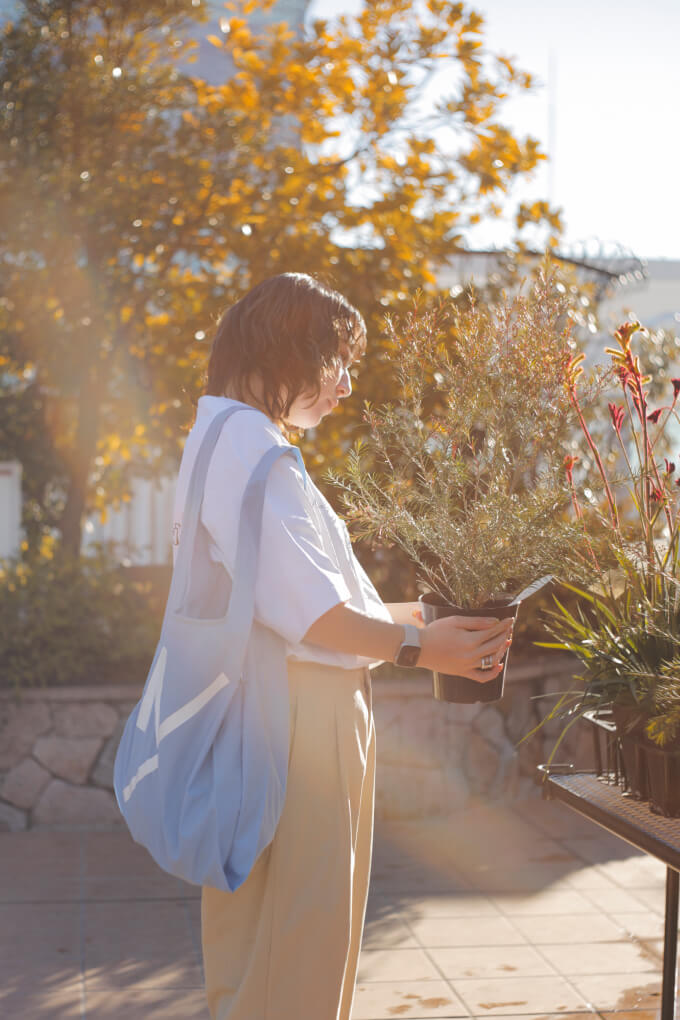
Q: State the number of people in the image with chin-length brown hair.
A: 1